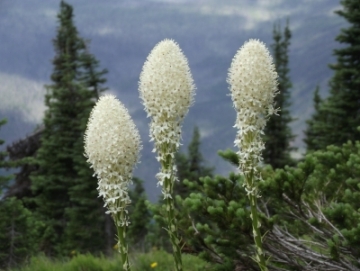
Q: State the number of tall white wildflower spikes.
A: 3